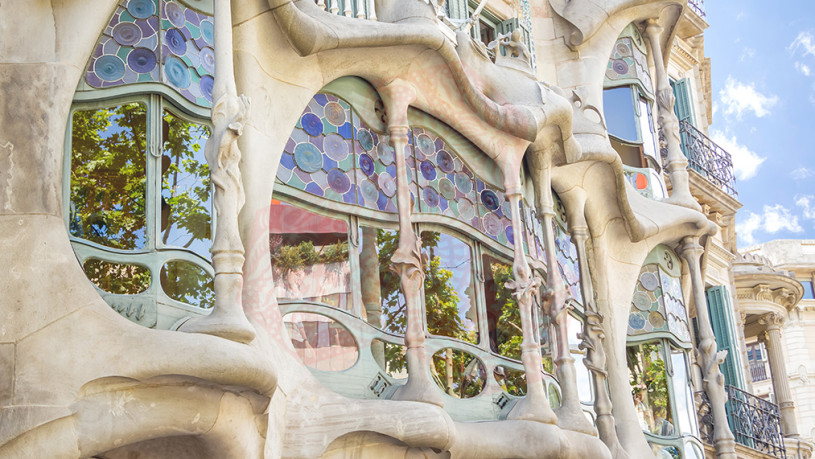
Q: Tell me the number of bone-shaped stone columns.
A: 7